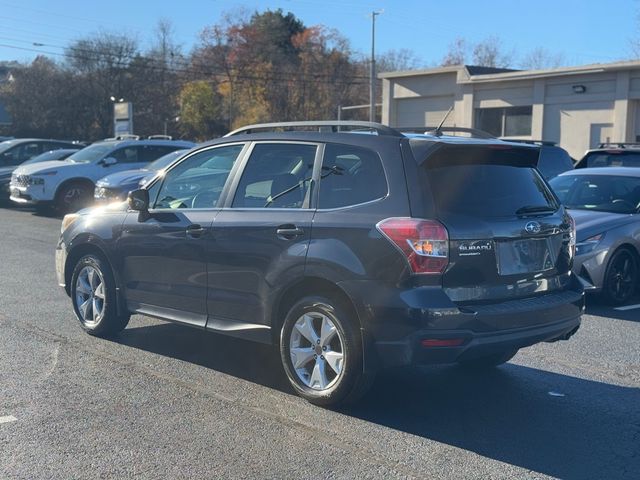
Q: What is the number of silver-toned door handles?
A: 2